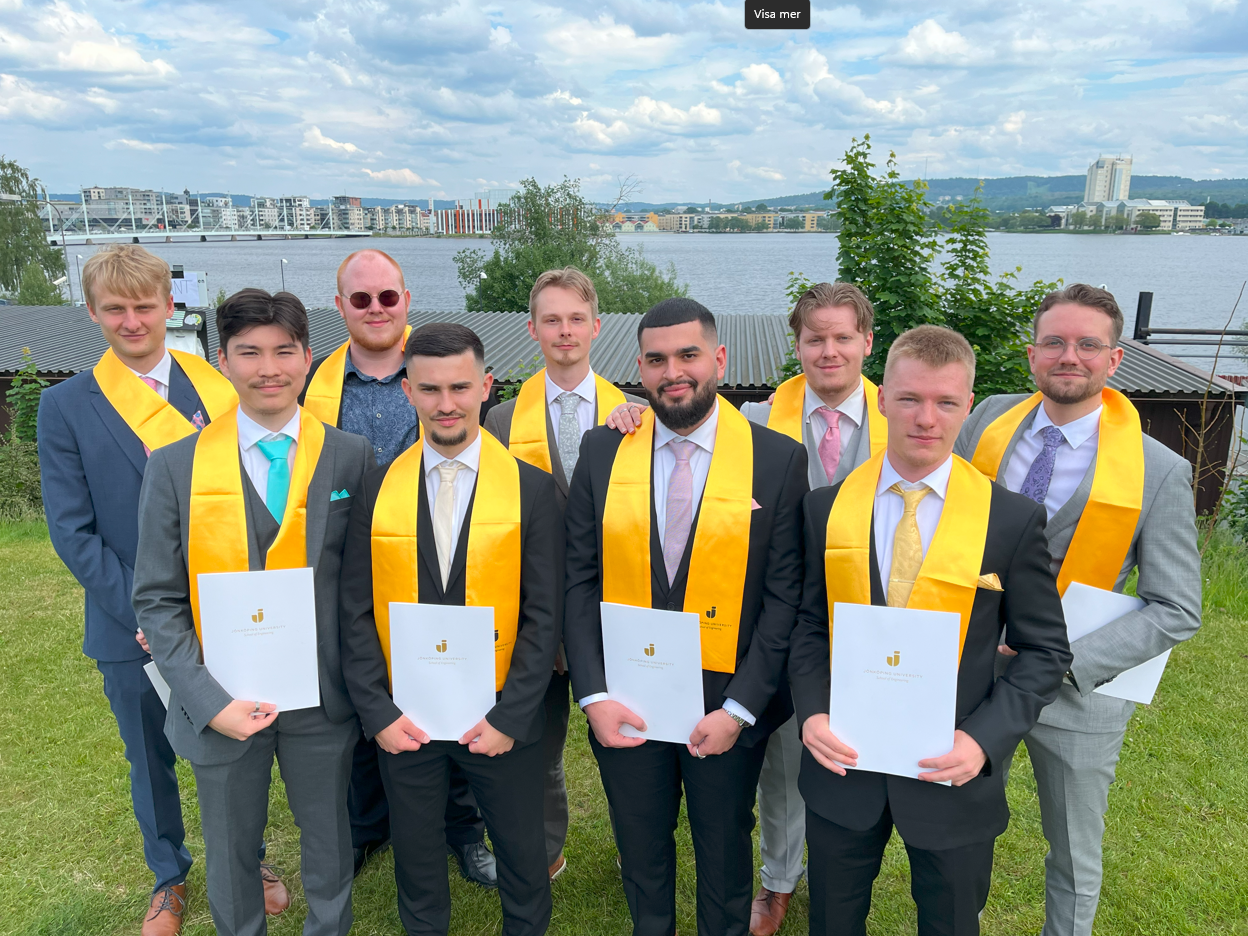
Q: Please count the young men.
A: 9